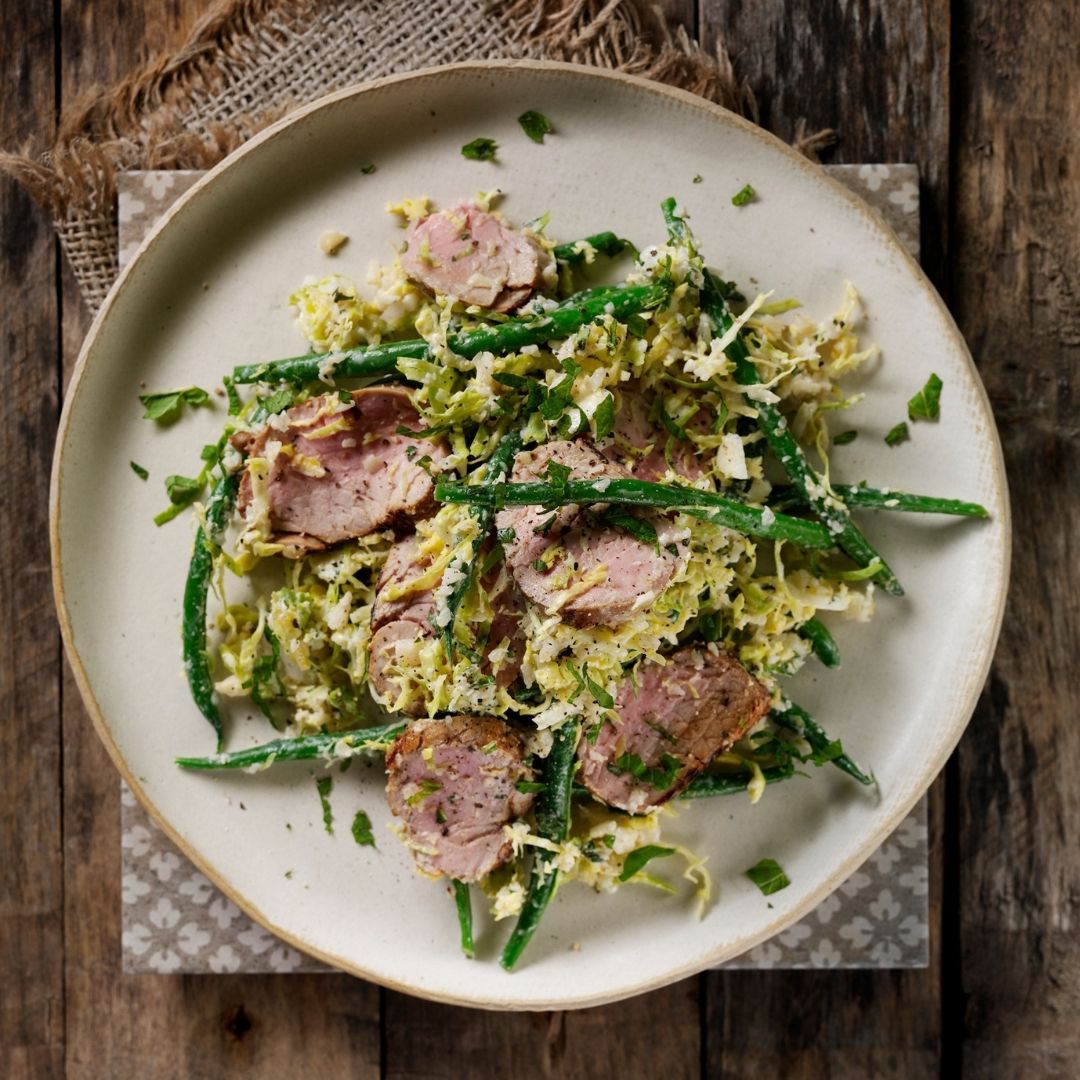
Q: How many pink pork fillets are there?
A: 7